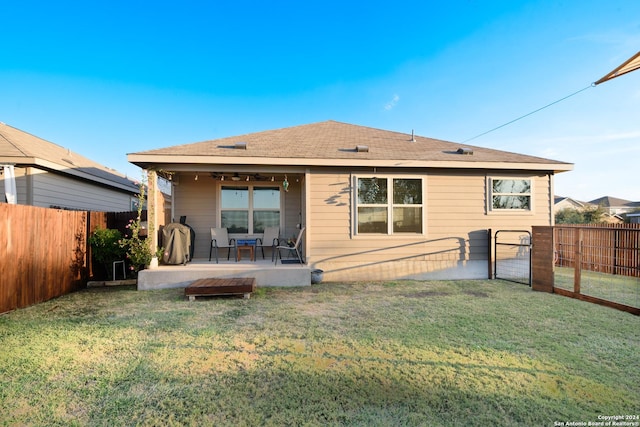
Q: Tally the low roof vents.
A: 3